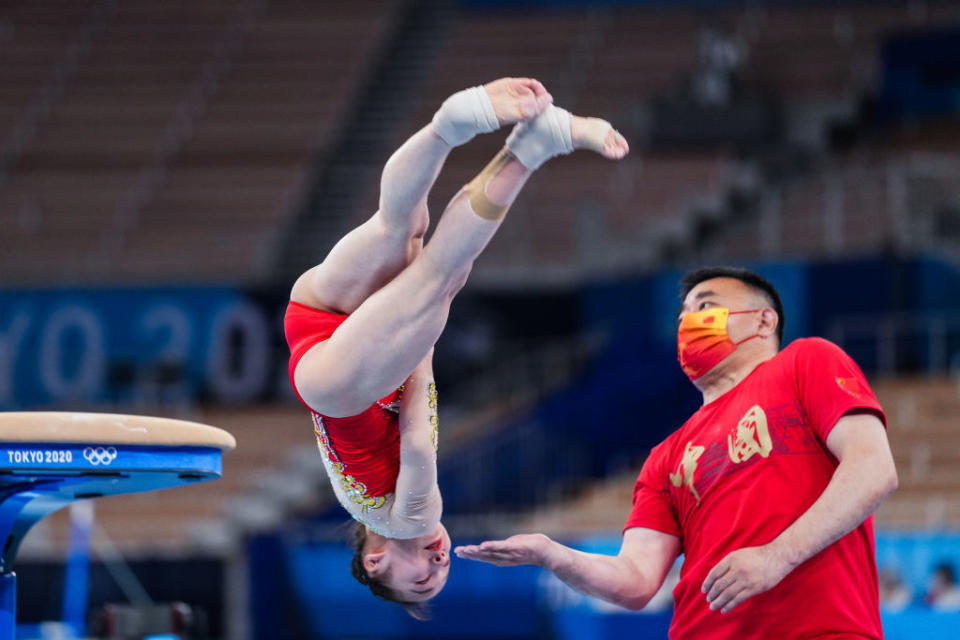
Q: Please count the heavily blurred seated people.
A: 2